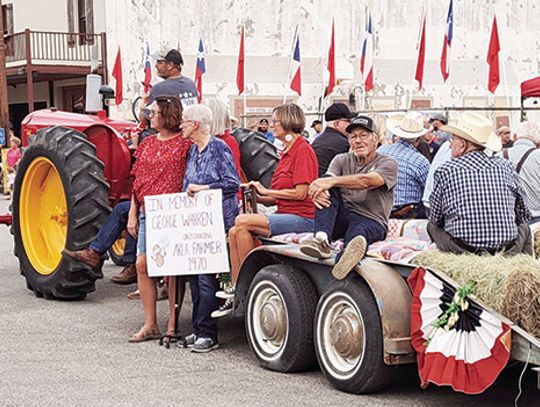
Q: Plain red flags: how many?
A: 5